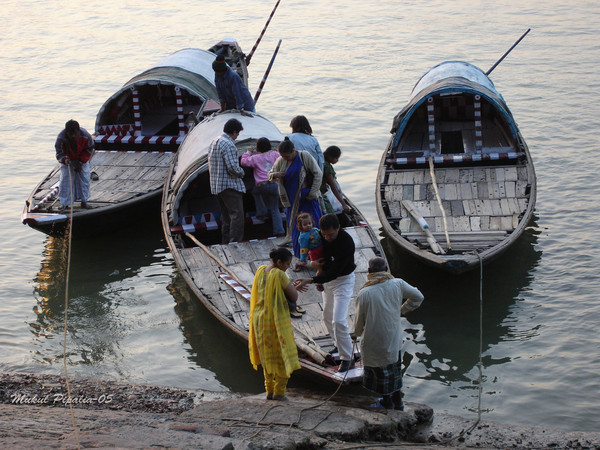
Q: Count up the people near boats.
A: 11